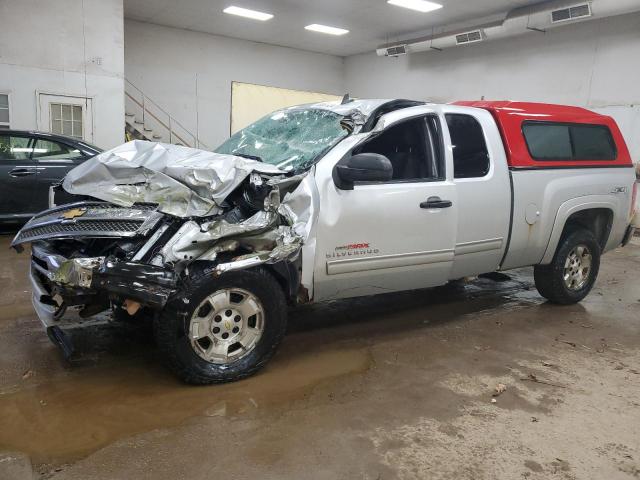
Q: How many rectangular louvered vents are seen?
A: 3